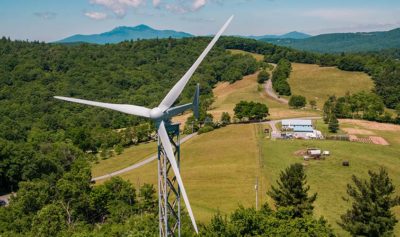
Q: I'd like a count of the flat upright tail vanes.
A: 1